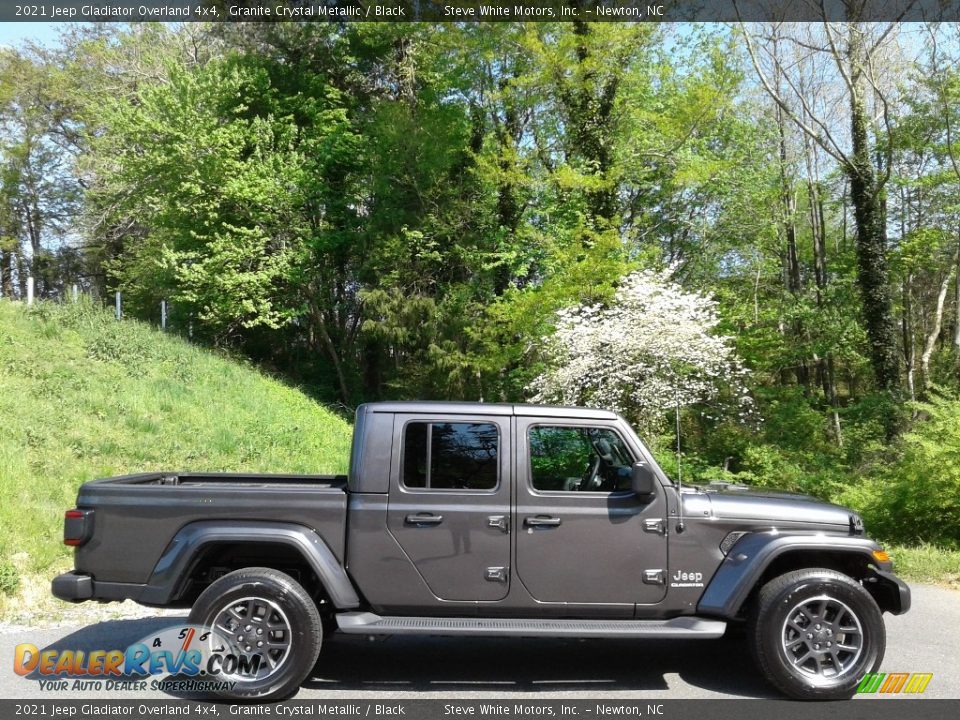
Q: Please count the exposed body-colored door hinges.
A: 4